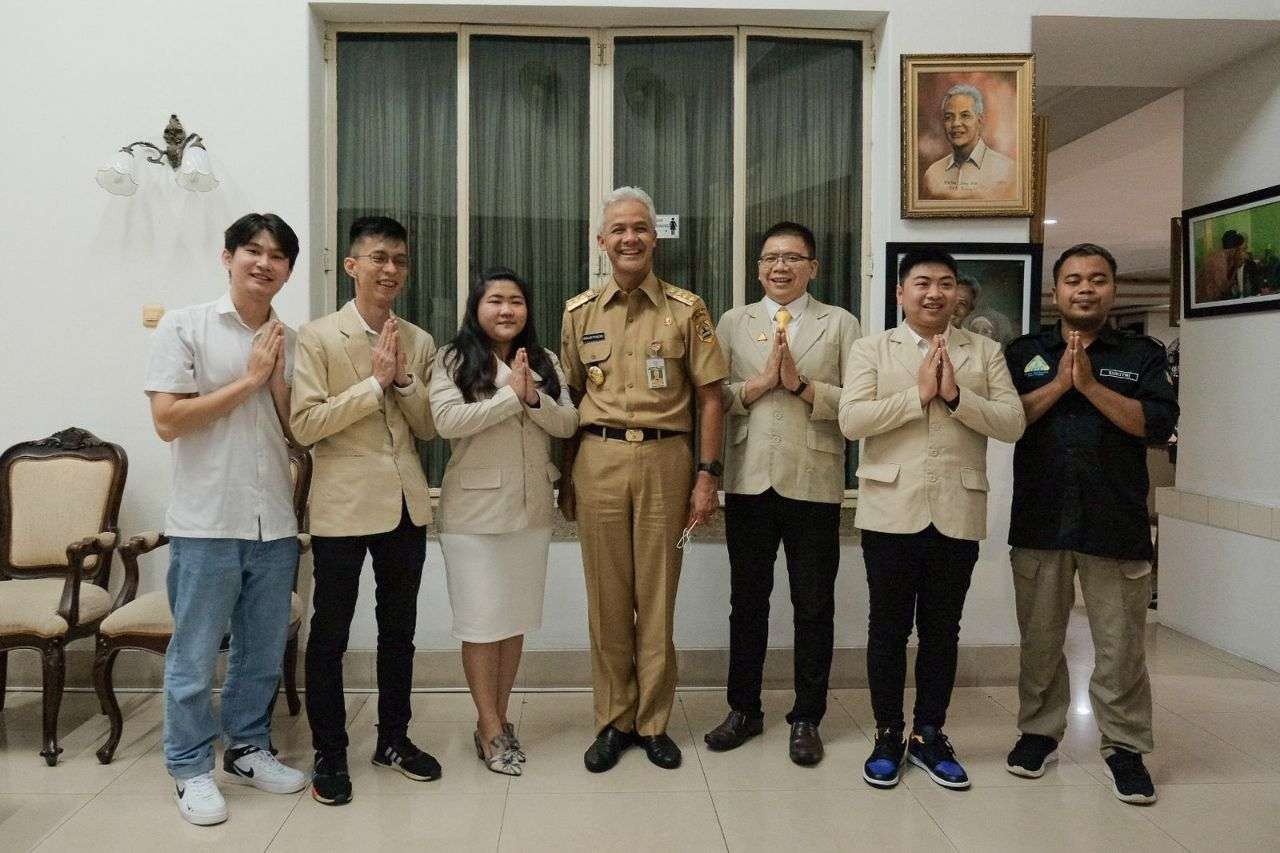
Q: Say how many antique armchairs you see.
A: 2